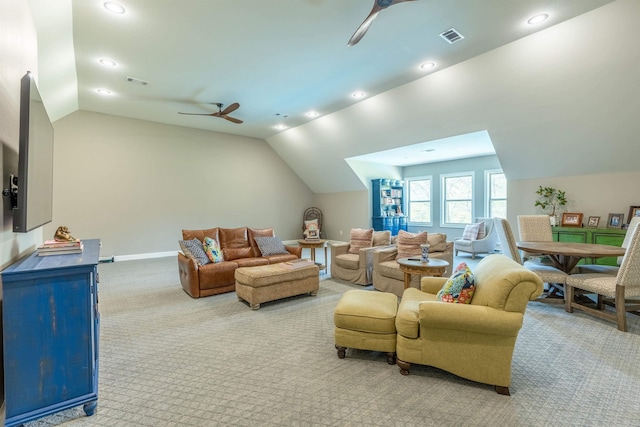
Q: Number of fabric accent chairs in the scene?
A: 4